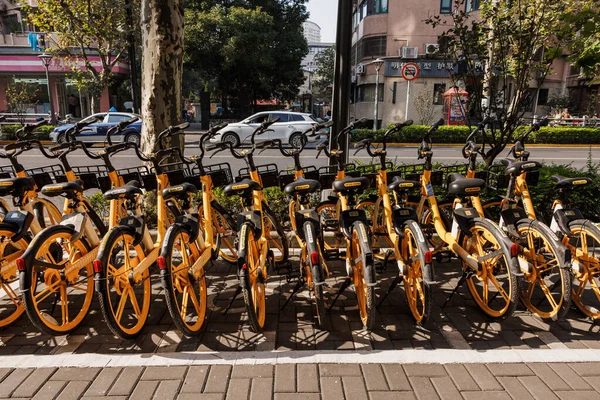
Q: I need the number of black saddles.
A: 11